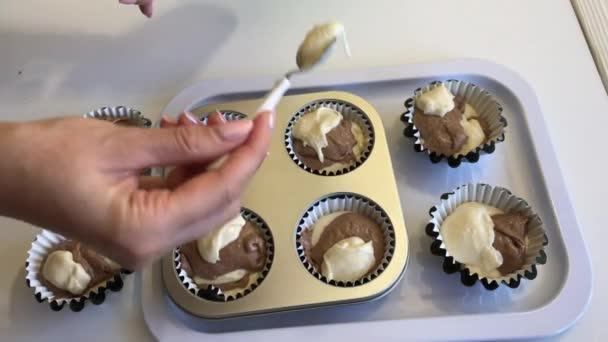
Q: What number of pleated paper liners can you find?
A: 8